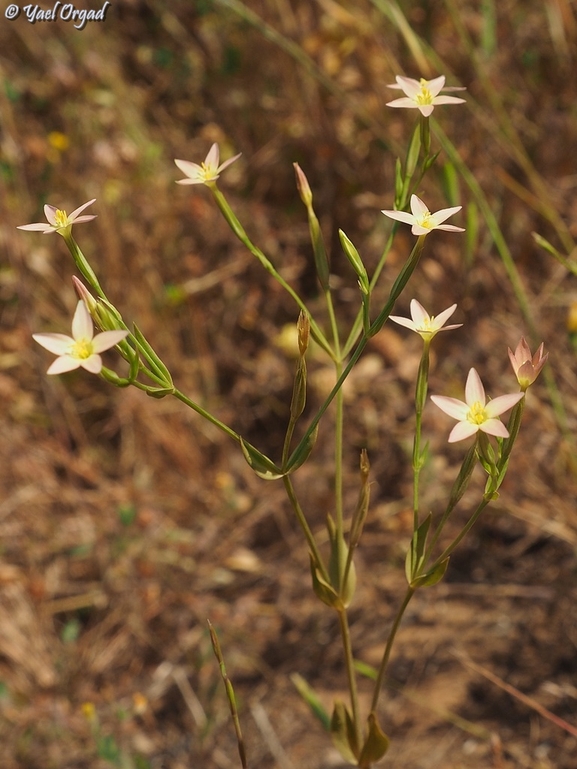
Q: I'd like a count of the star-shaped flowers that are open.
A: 7